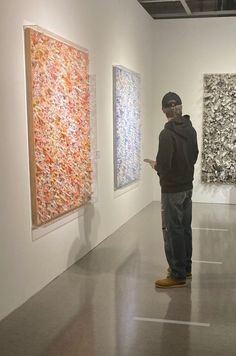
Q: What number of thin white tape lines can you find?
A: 3